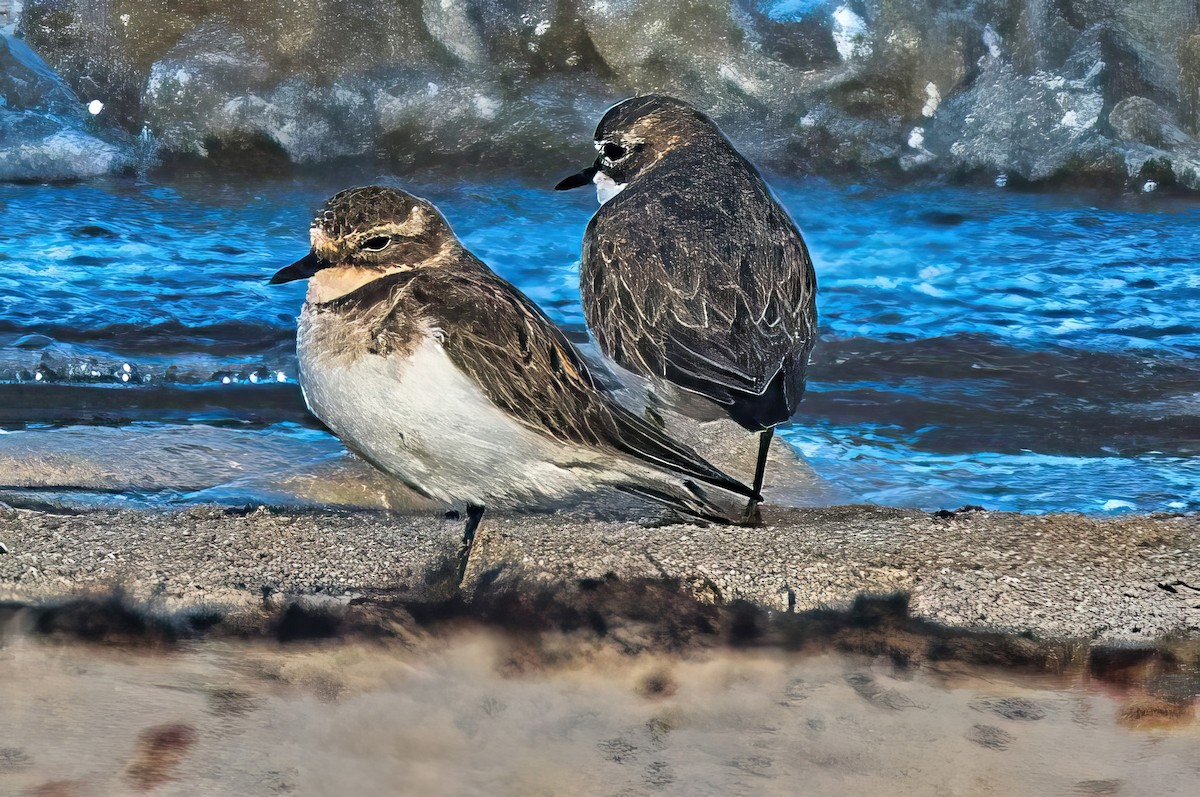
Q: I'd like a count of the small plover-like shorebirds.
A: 2